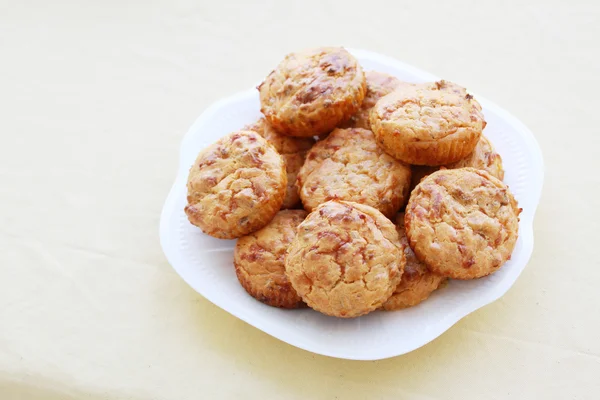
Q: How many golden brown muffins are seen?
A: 11